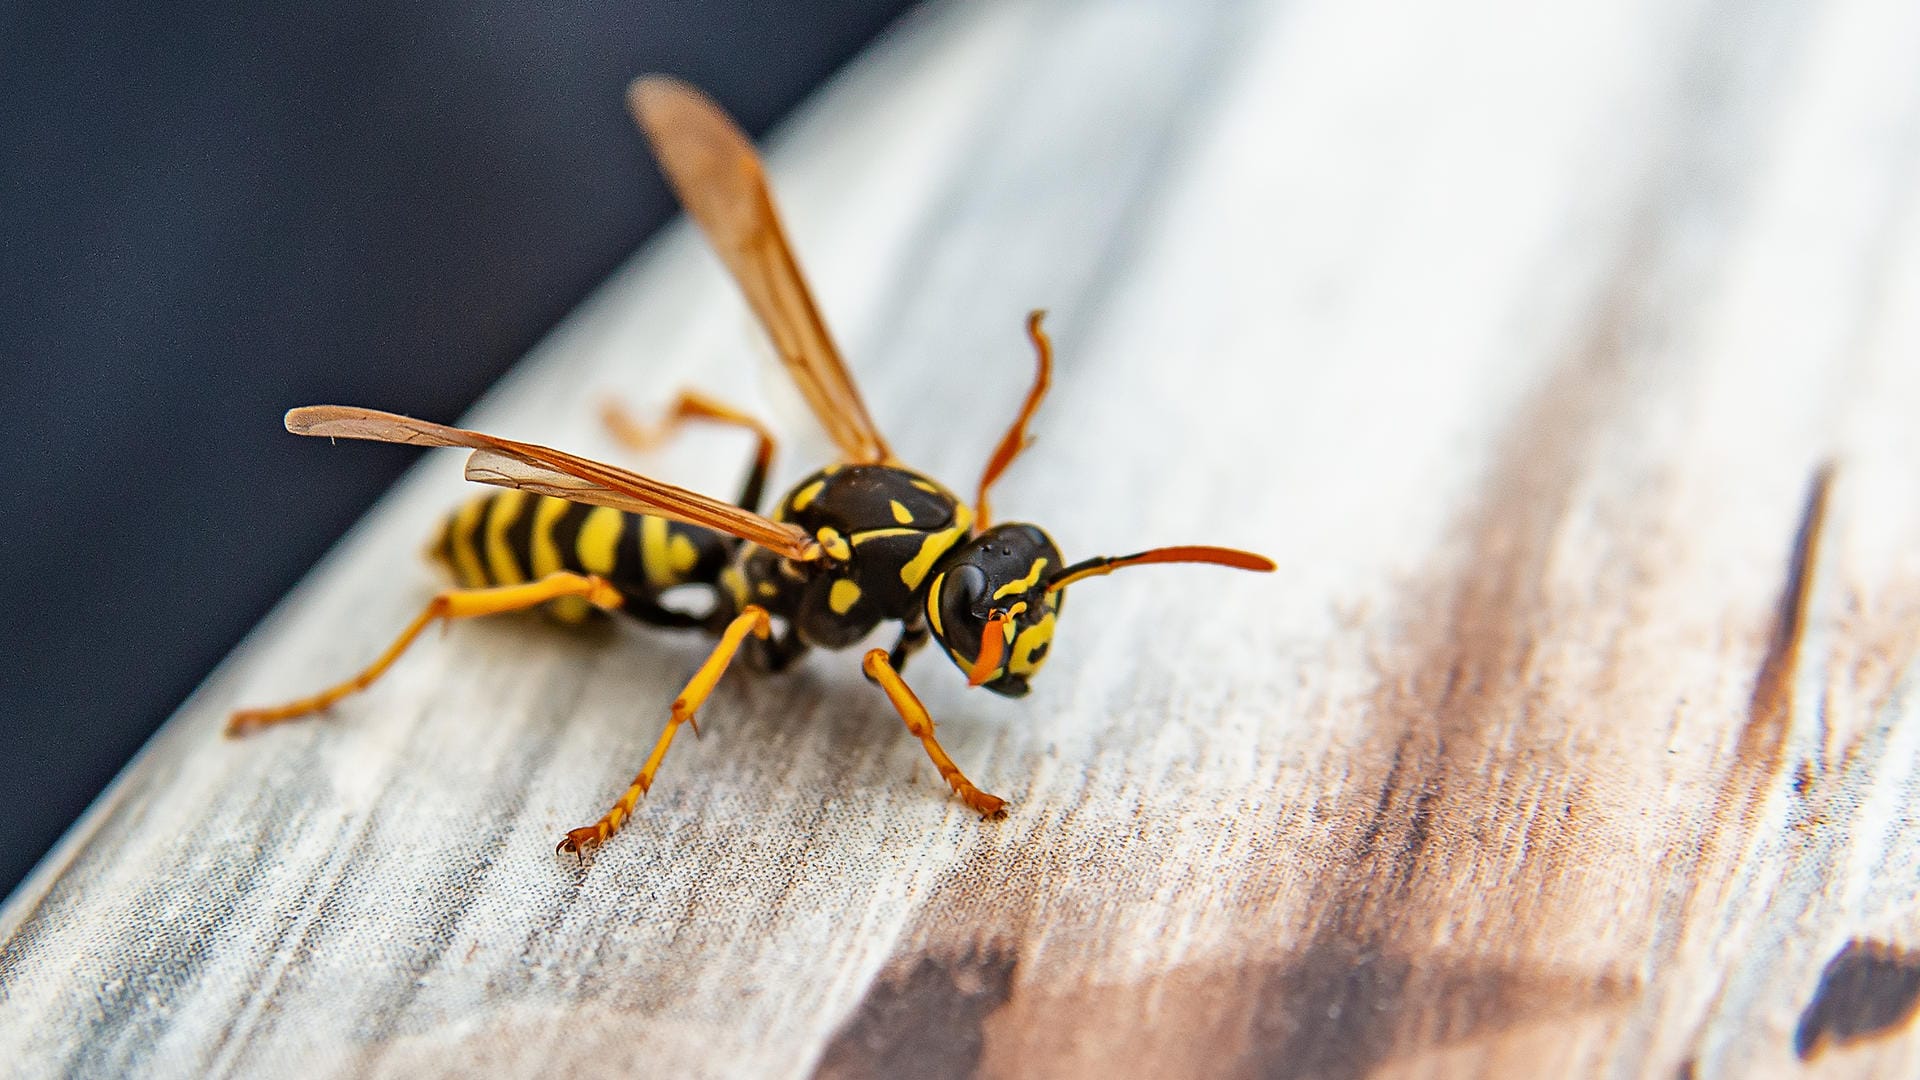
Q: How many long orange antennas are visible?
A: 2